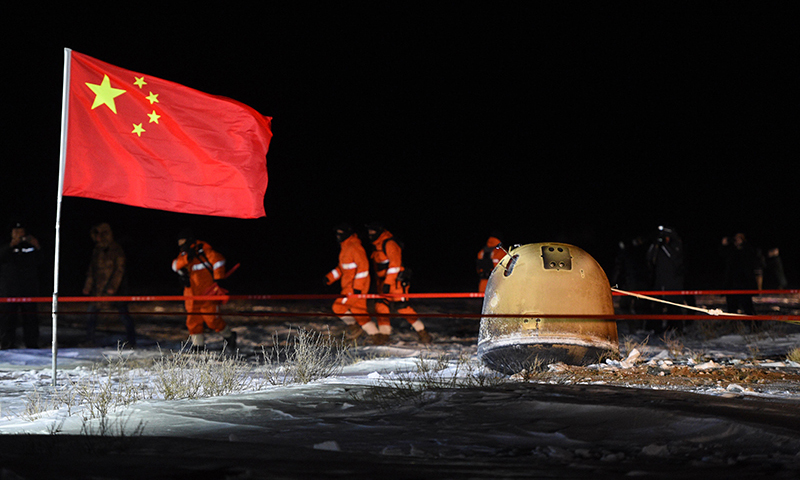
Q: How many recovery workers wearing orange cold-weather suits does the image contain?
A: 4